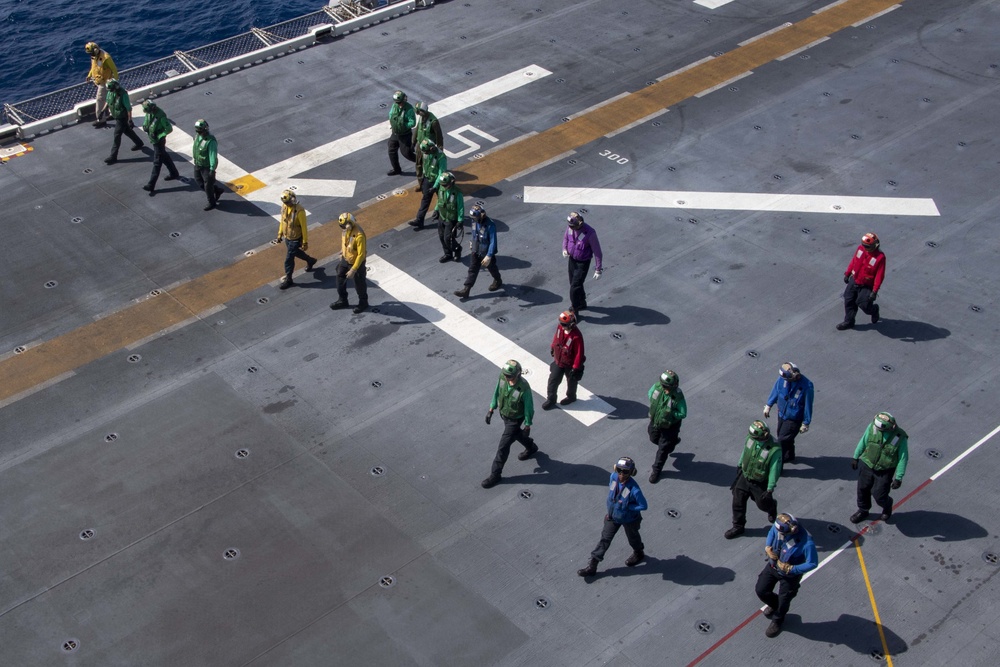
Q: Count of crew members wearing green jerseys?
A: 11